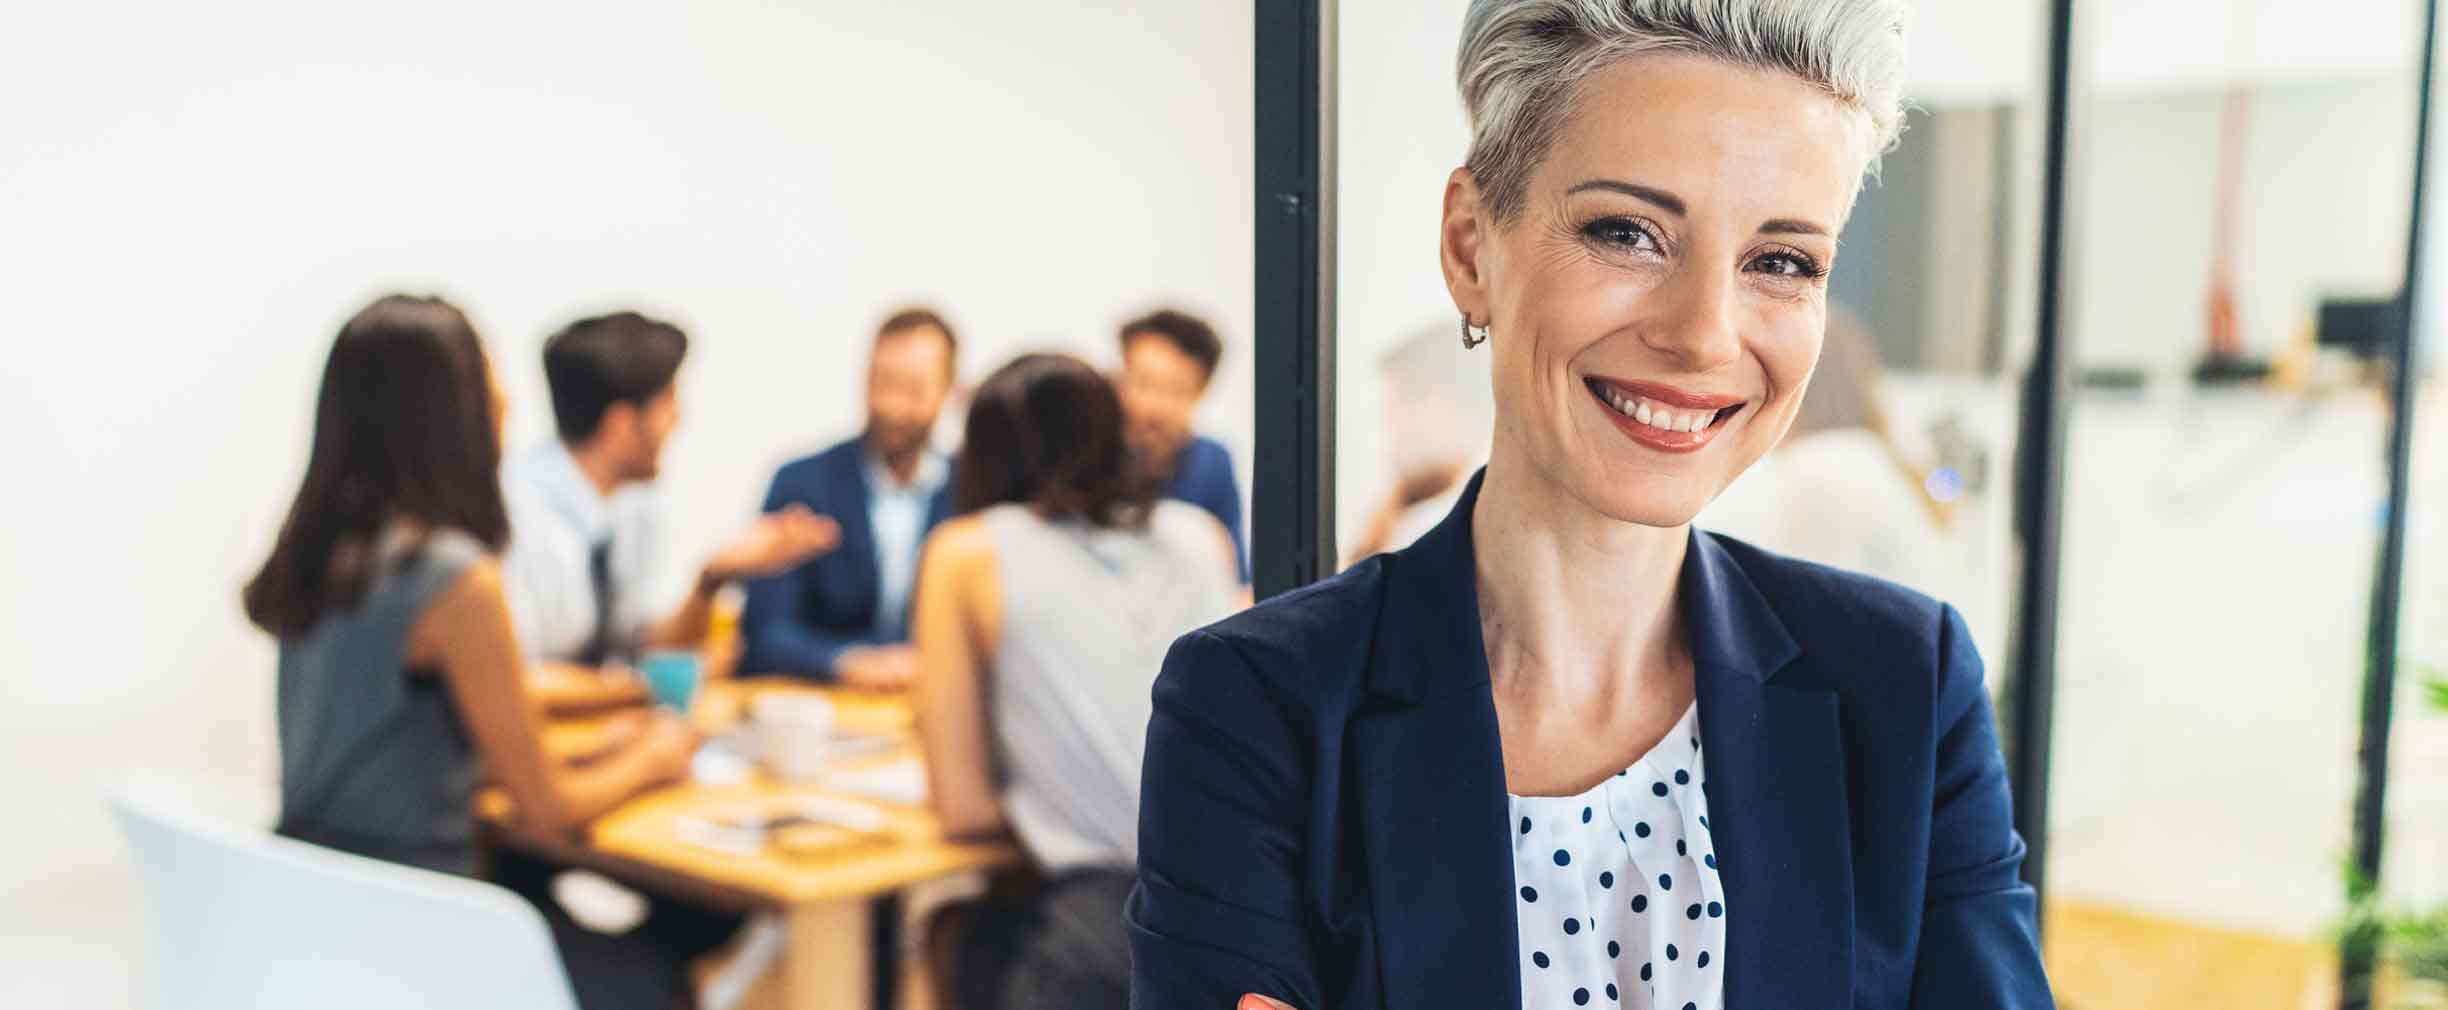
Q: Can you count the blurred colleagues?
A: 5